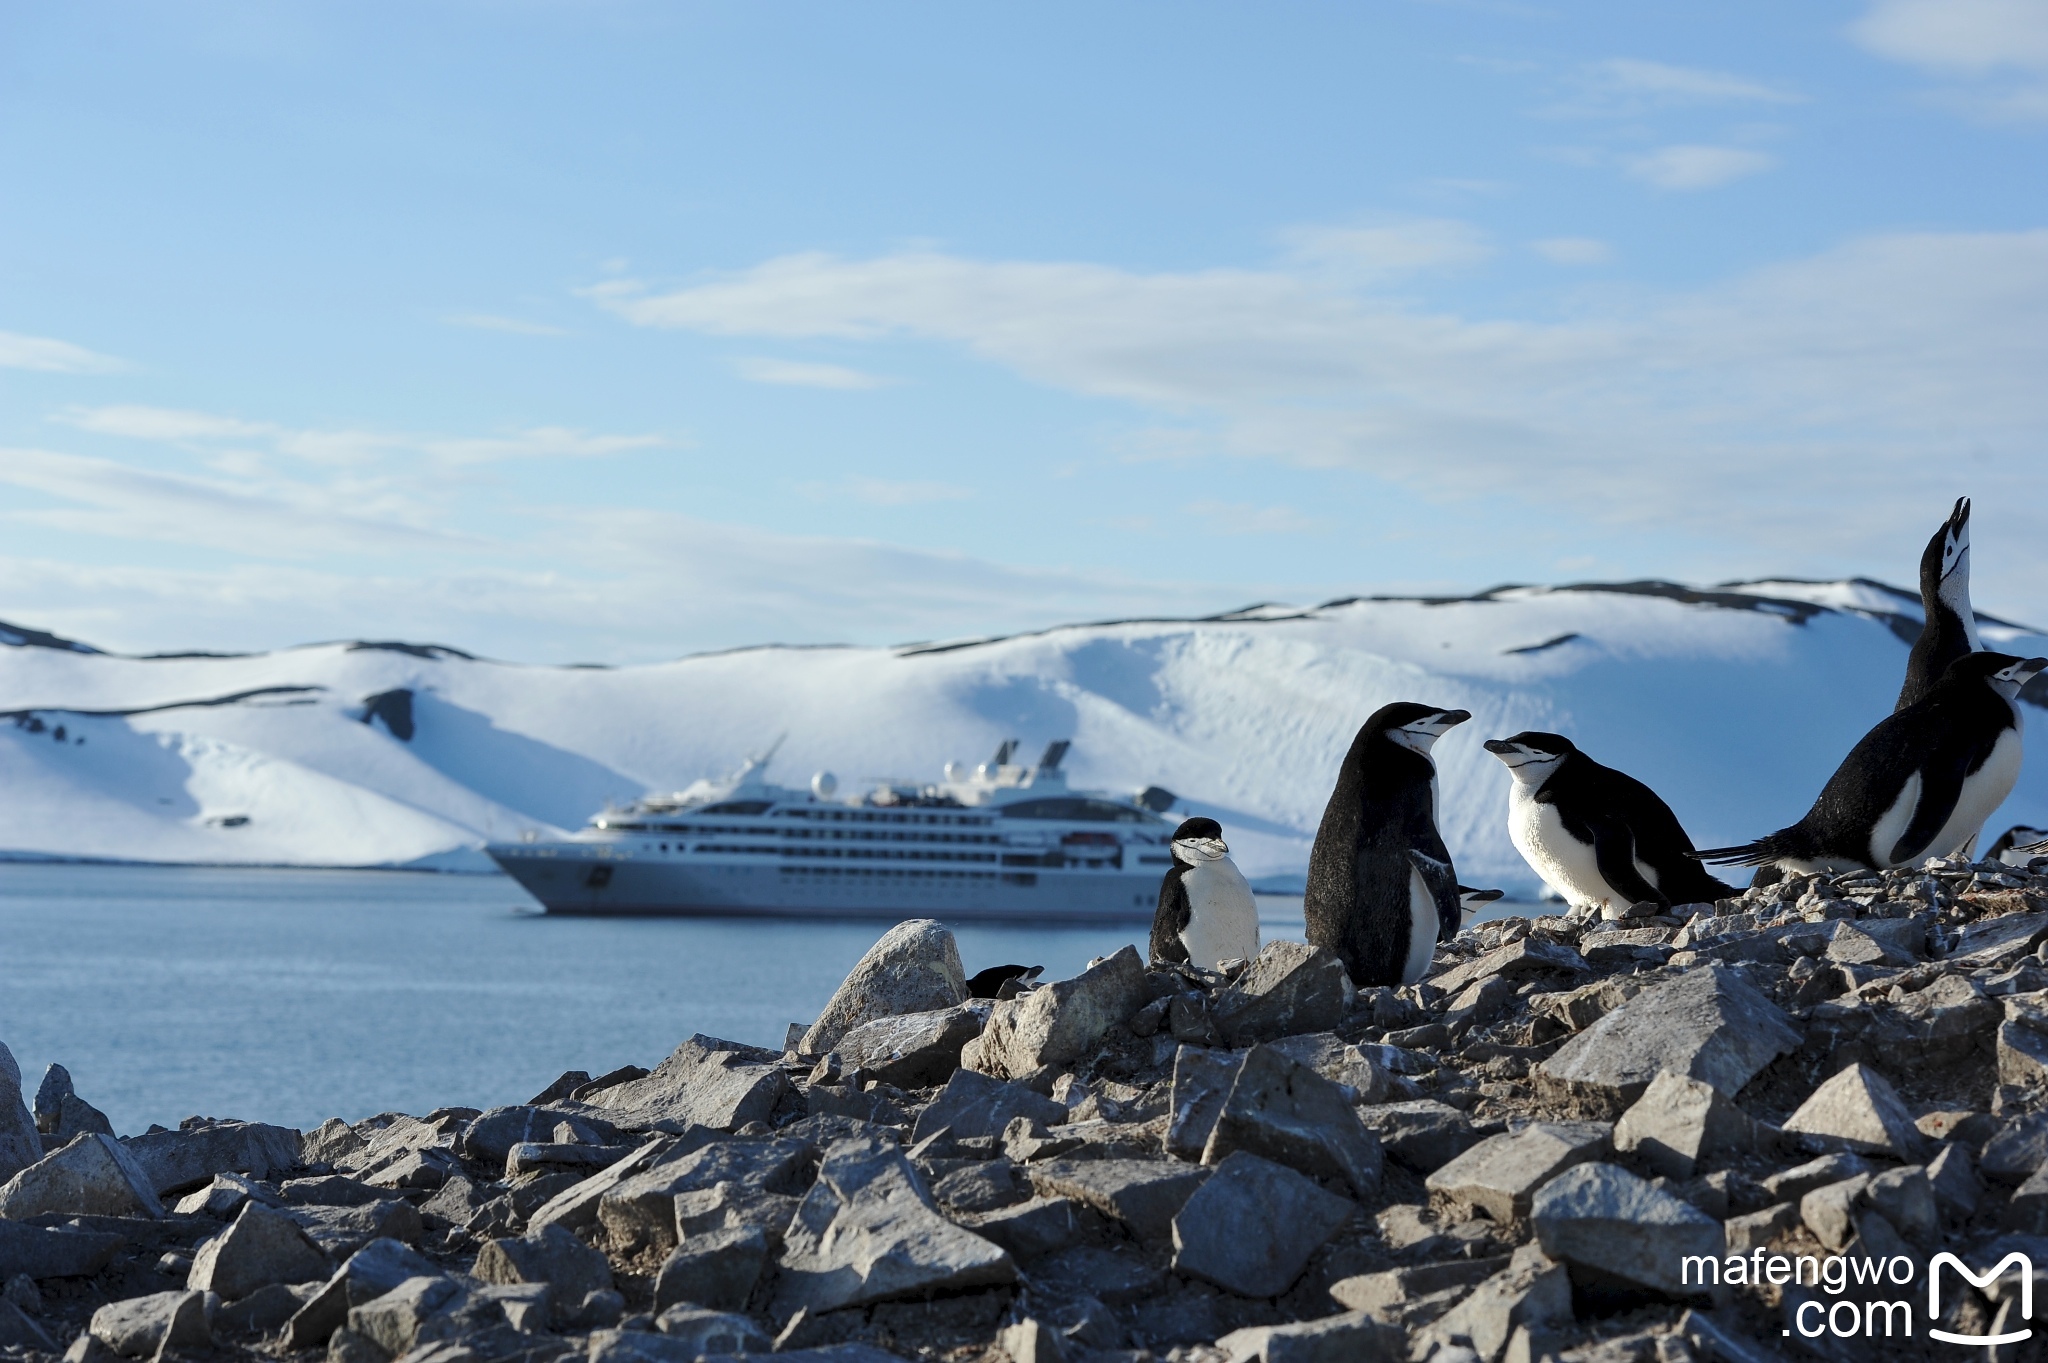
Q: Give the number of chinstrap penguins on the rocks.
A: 8